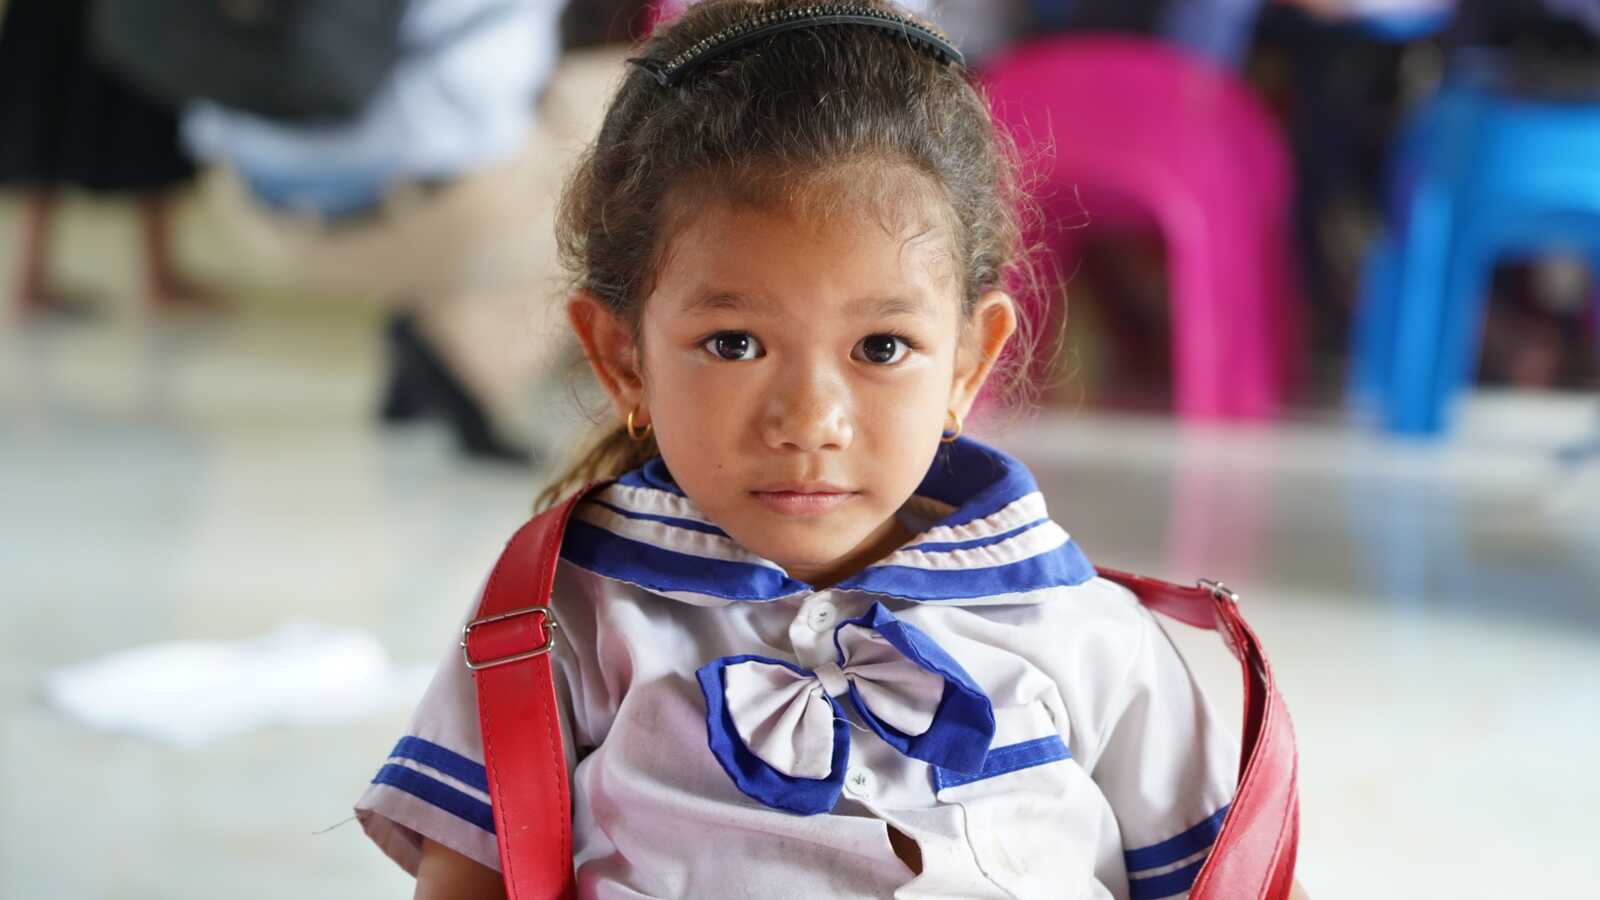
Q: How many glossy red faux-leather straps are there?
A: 2